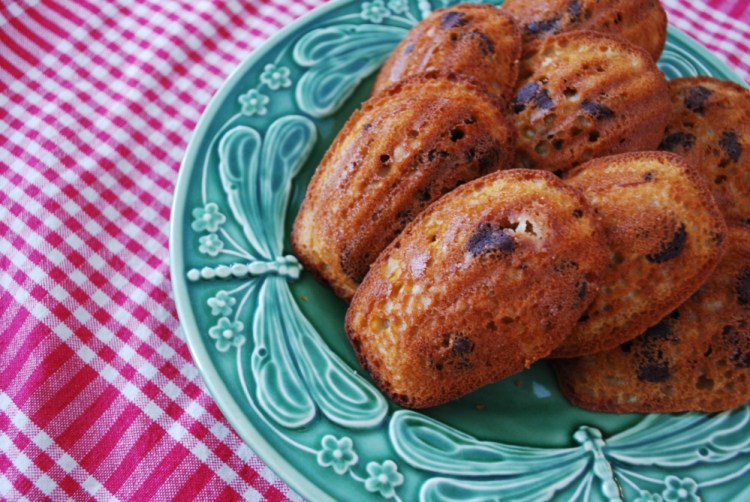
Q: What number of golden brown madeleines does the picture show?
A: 8